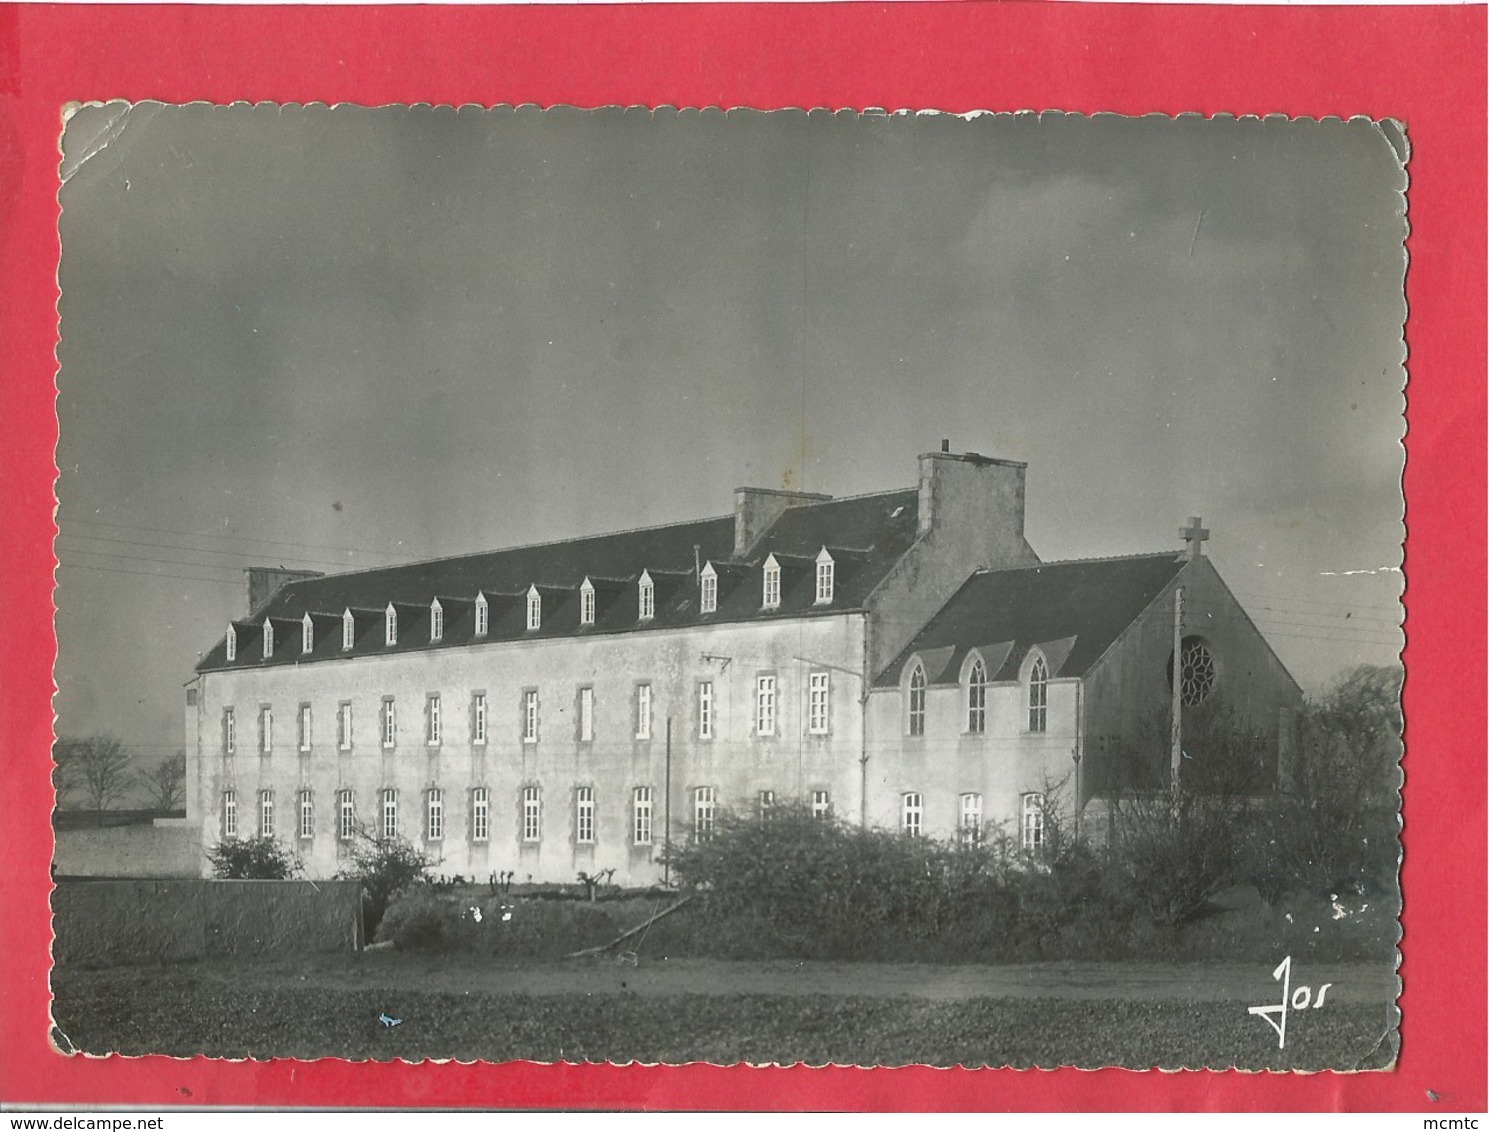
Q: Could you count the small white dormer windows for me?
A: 13